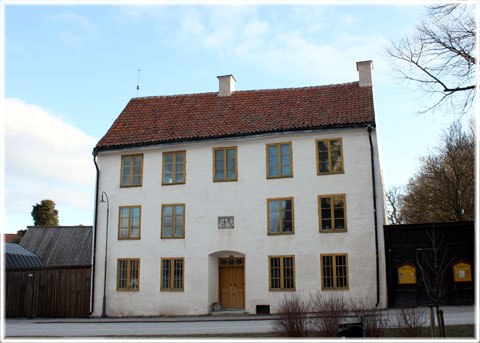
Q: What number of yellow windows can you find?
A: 13